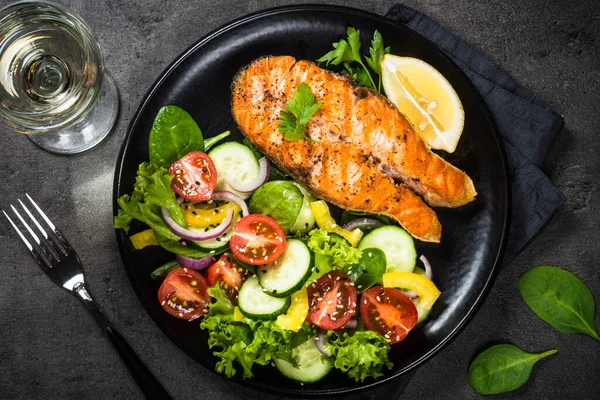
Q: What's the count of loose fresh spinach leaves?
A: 2